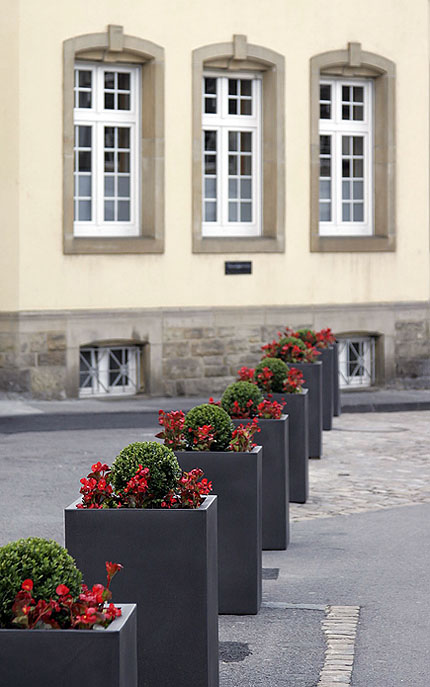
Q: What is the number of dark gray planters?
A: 8